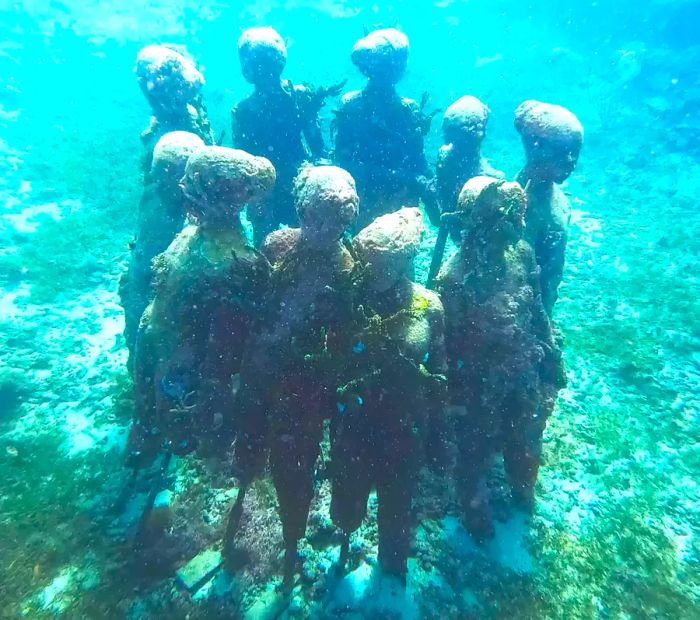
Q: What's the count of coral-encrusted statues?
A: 10